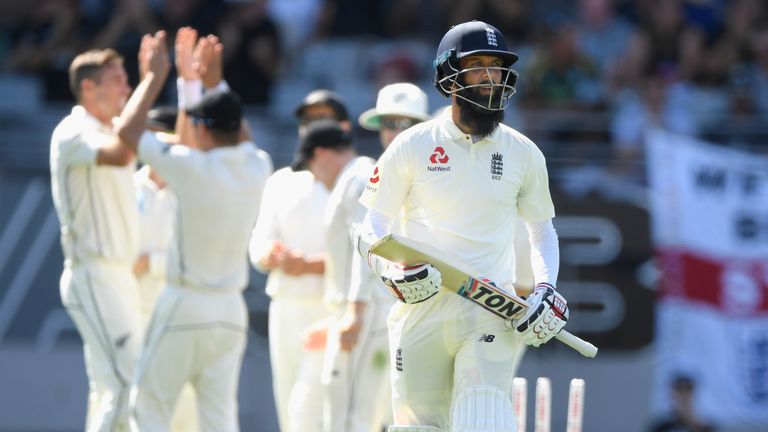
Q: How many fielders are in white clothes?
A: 6